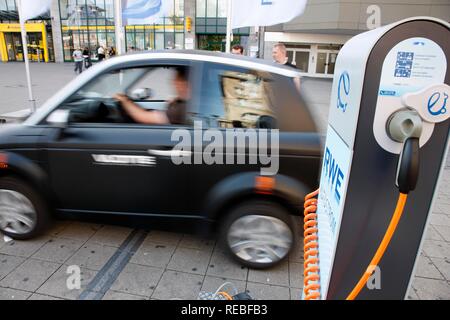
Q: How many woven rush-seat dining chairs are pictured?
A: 0